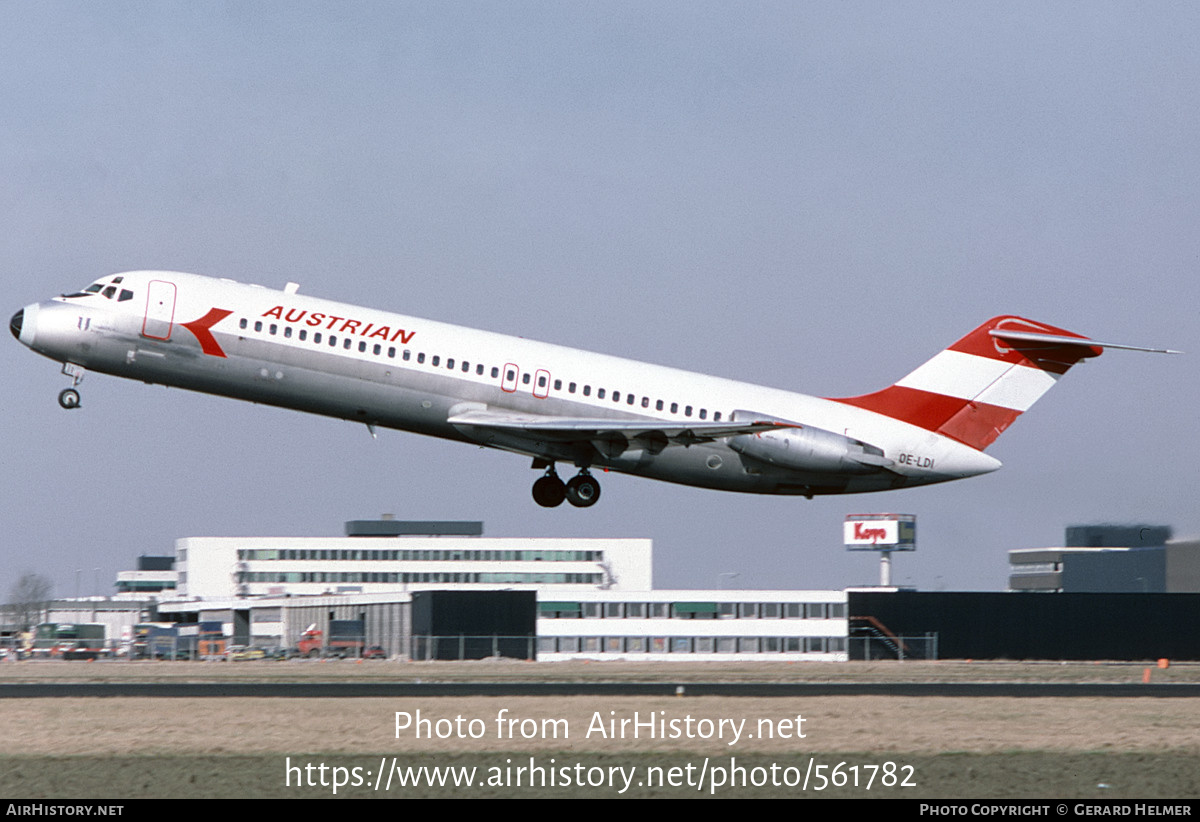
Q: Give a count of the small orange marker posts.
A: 2